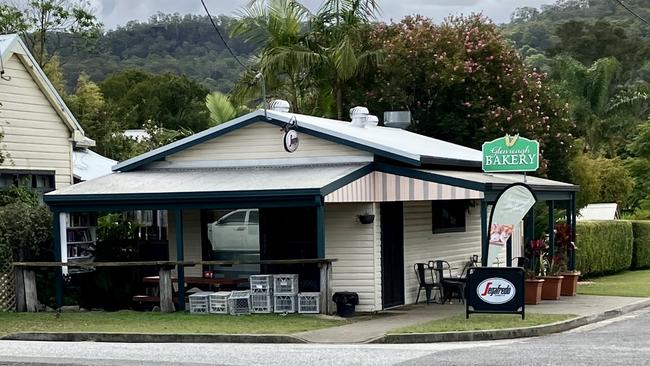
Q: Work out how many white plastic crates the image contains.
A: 8